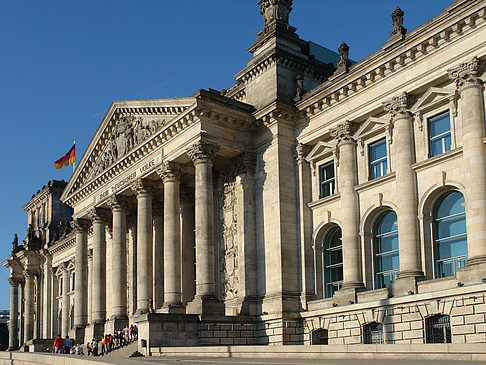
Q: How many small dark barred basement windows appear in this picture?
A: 3